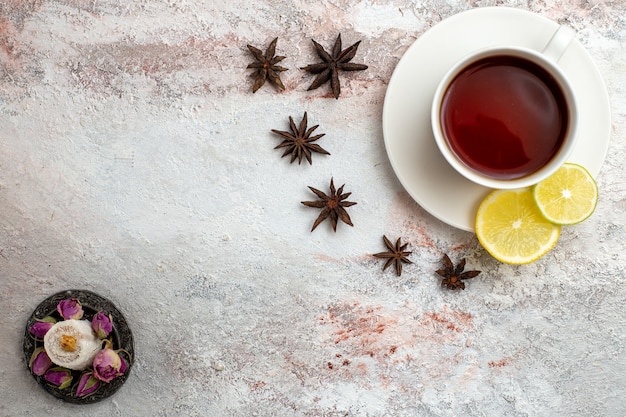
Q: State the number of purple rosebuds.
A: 7